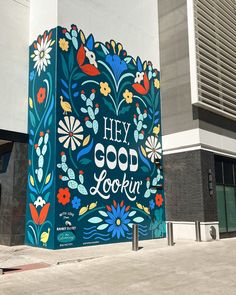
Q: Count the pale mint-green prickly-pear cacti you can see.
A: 7